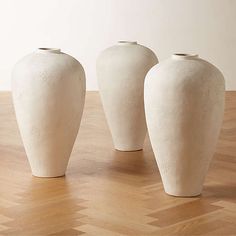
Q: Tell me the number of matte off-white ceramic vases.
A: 3